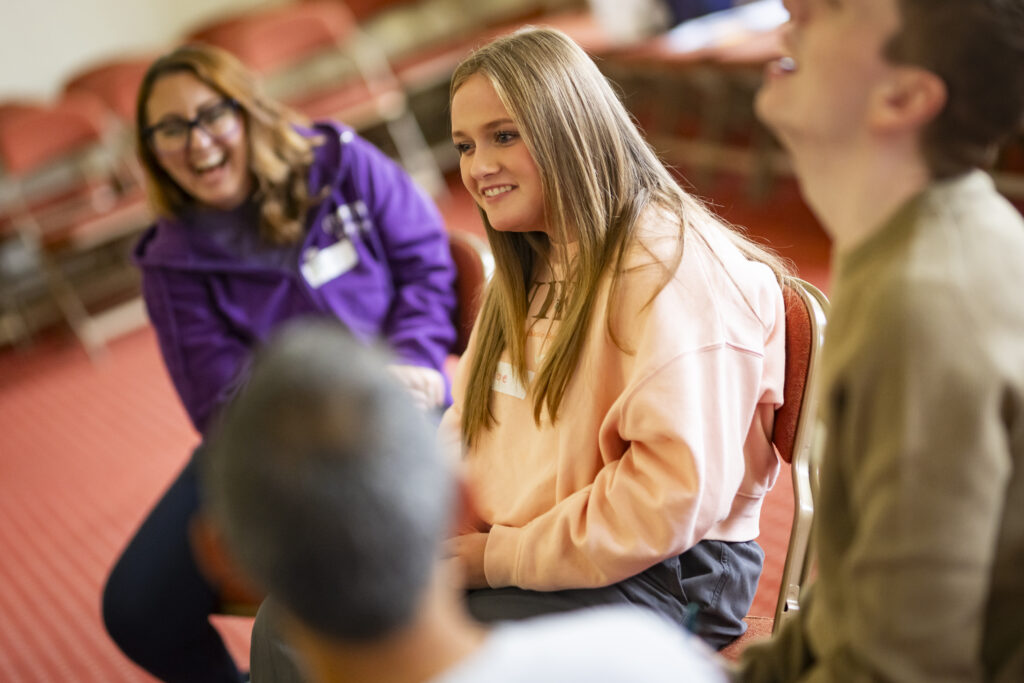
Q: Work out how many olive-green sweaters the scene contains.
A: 1